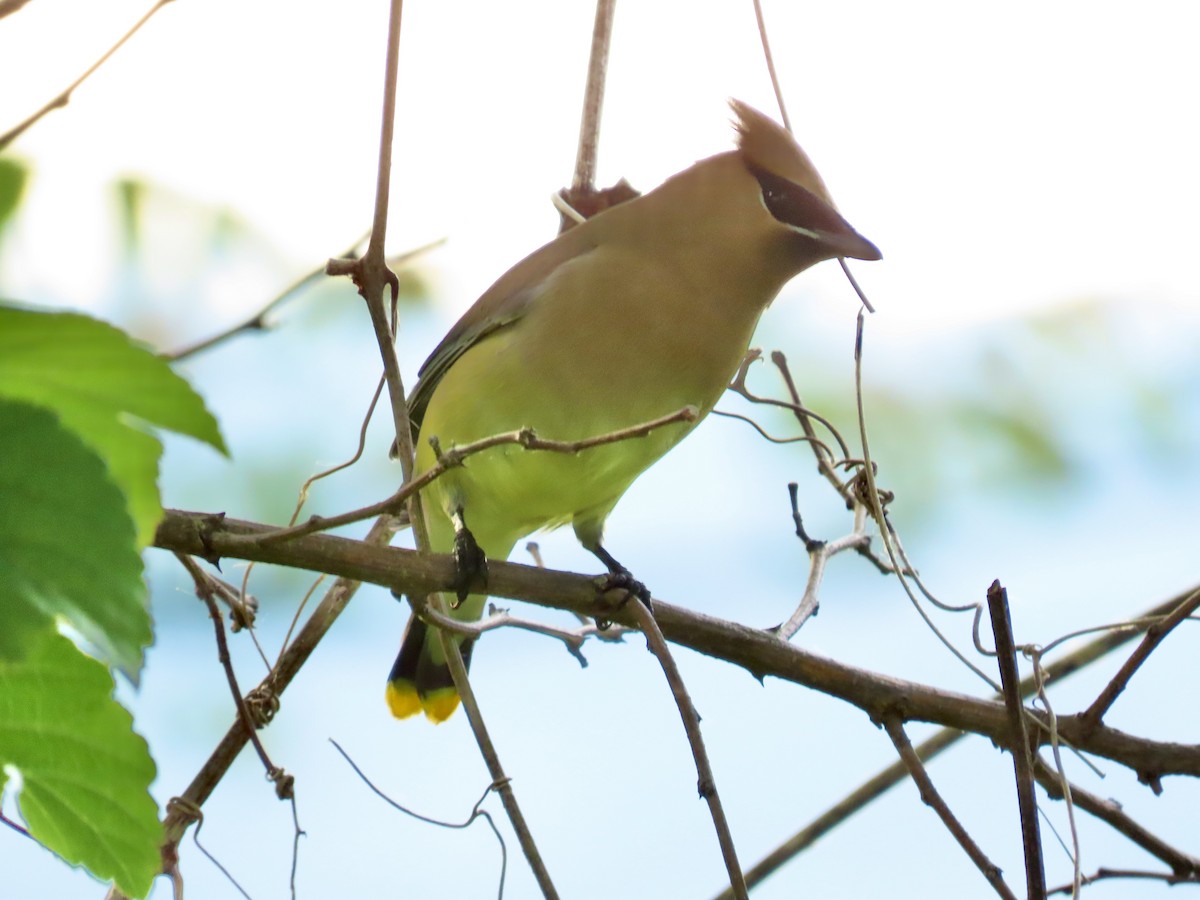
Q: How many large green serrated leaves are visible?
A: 3